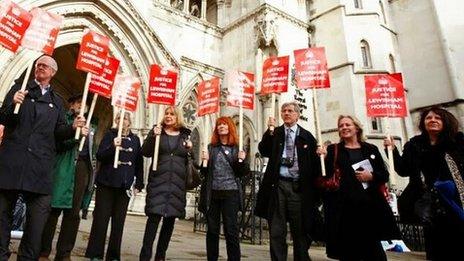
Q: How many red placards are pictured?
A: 11